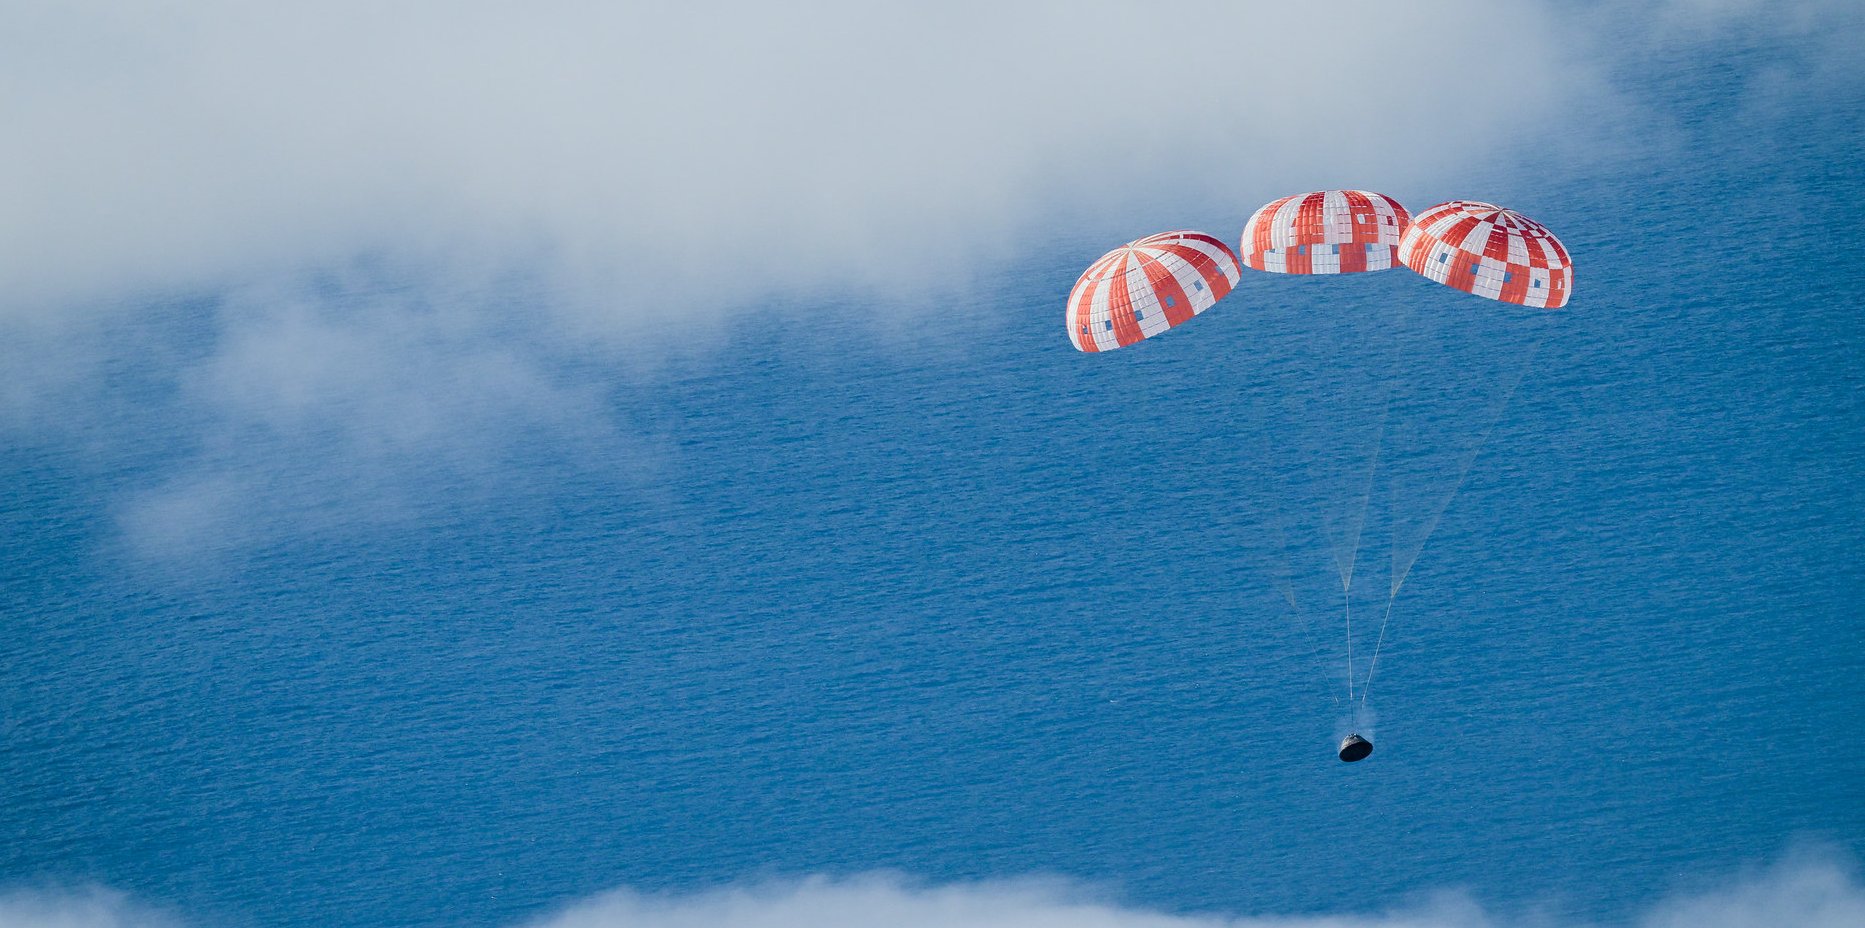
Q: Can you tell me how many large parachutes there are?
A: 3